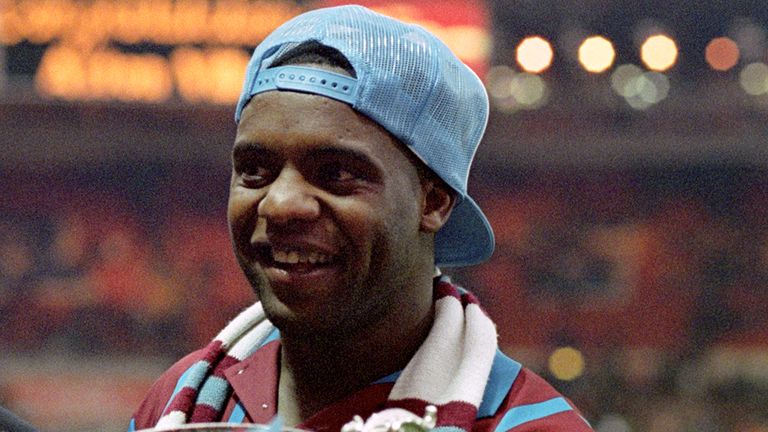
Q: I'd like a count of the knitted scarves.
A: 1